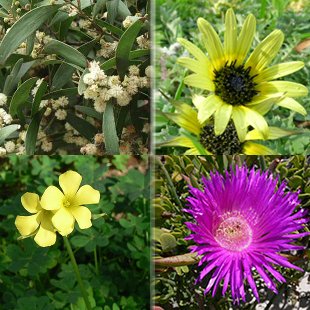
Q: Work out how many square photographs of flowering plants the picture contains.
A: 4